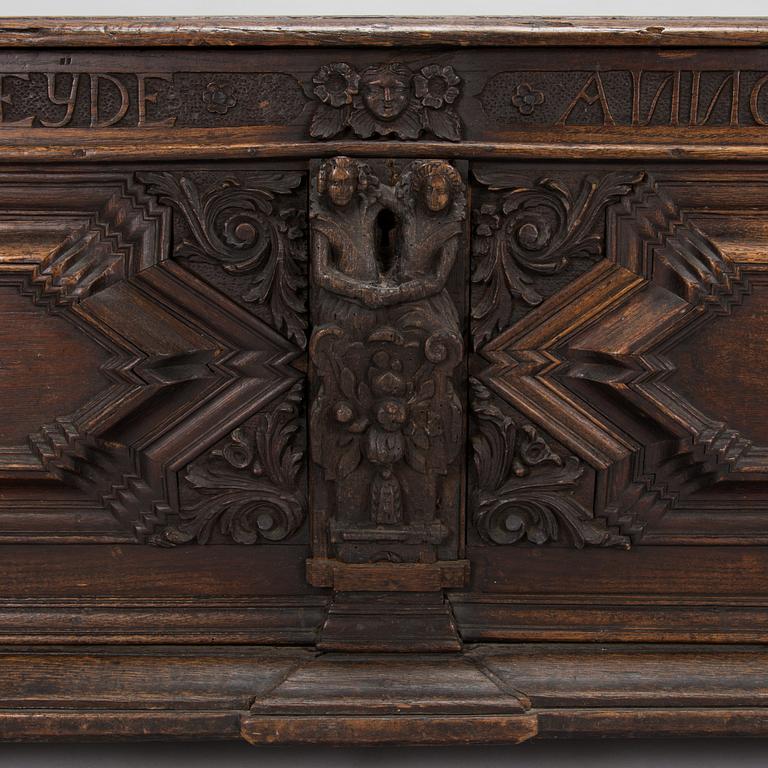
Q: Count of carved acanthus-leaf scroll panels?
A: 4